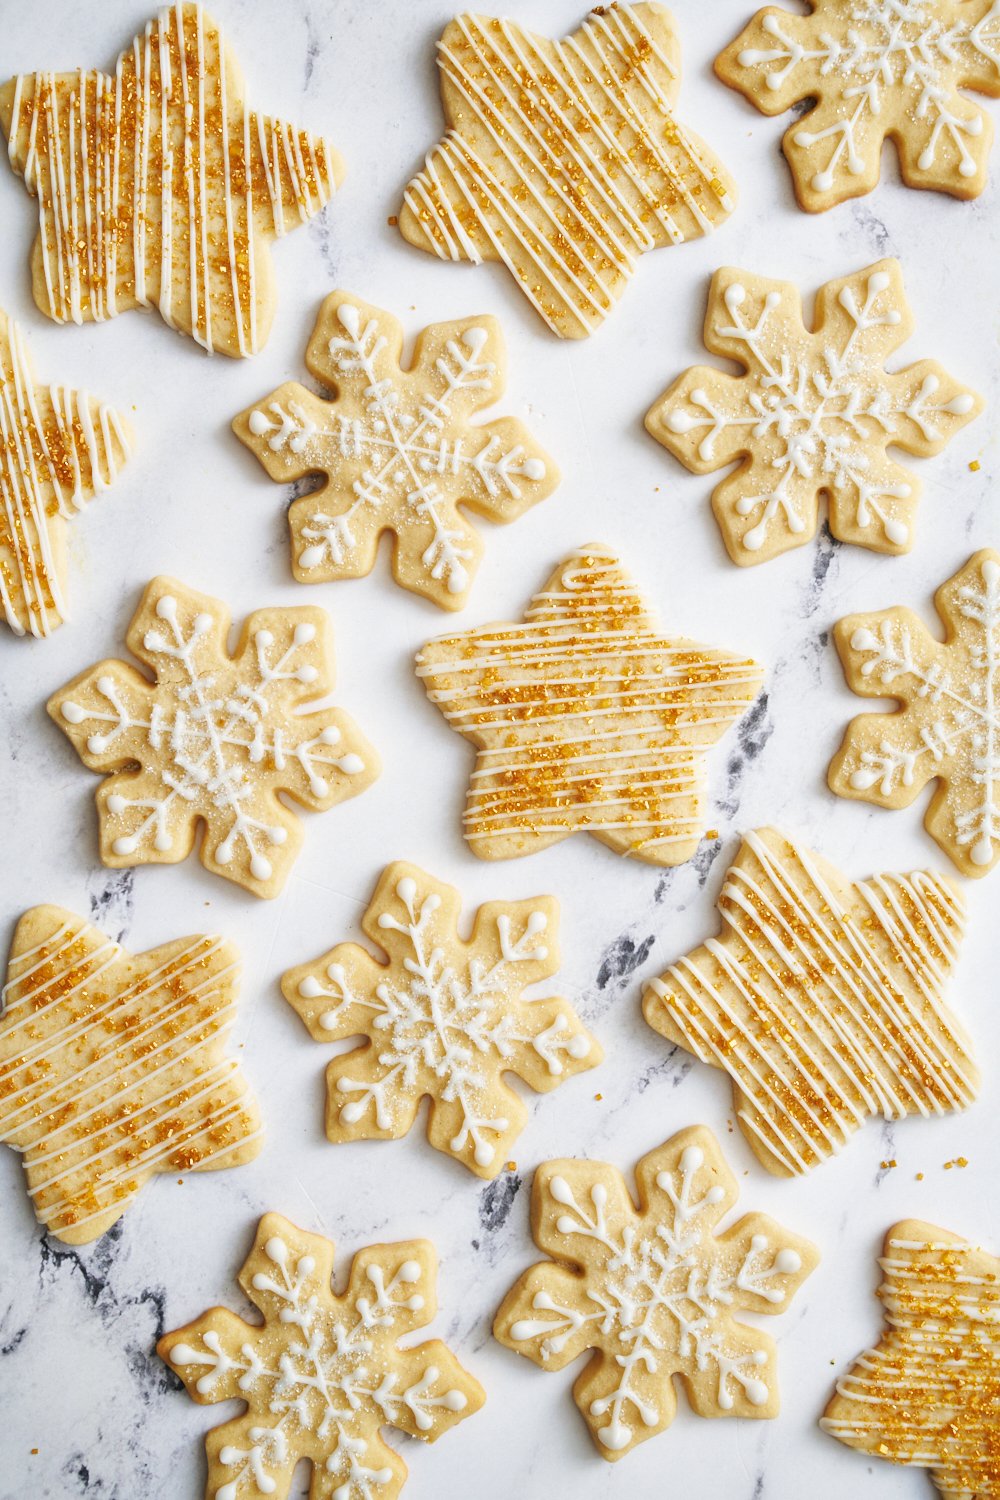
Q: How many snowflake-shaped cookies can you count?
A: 8